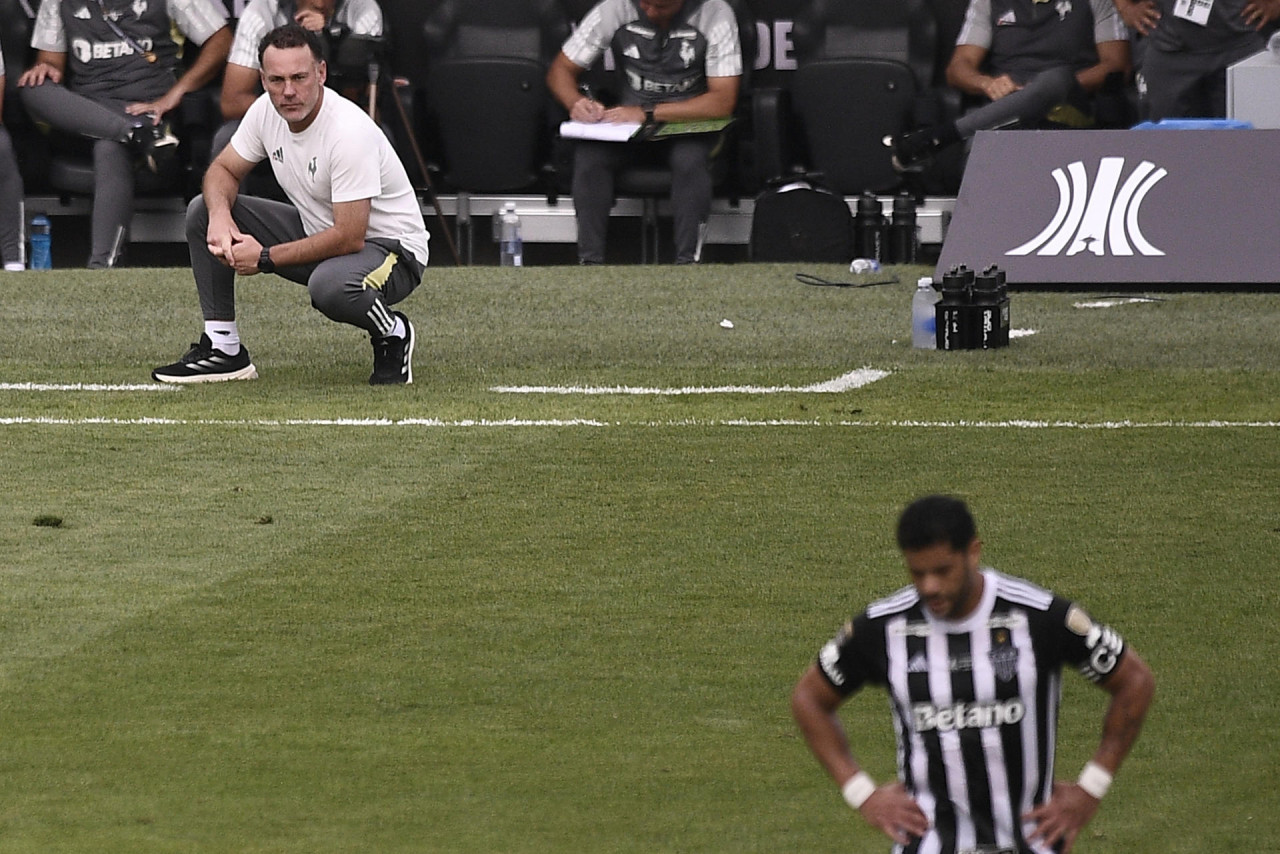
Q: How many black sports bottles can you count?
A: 6